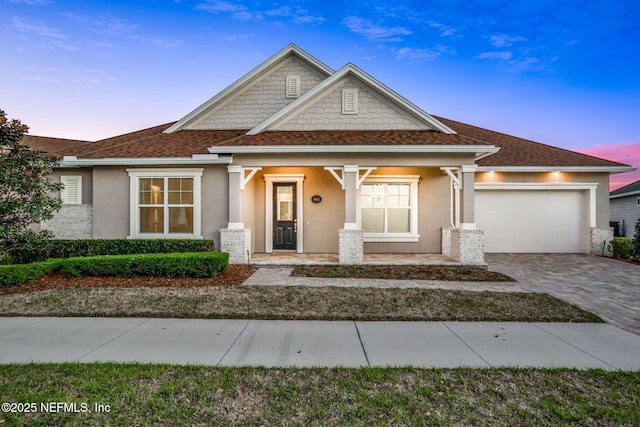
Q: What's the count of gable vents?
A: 2